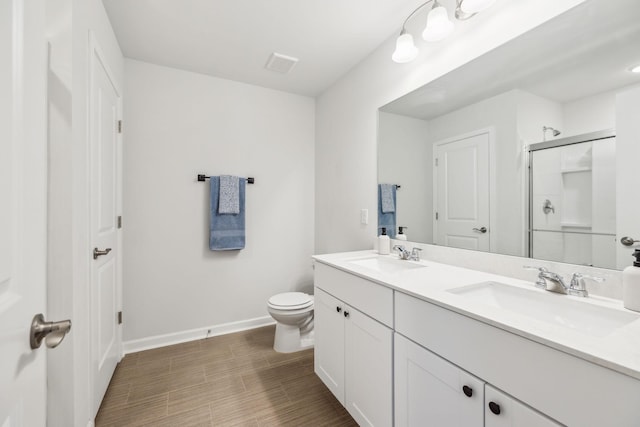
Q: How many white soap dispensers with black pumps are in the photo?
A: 2